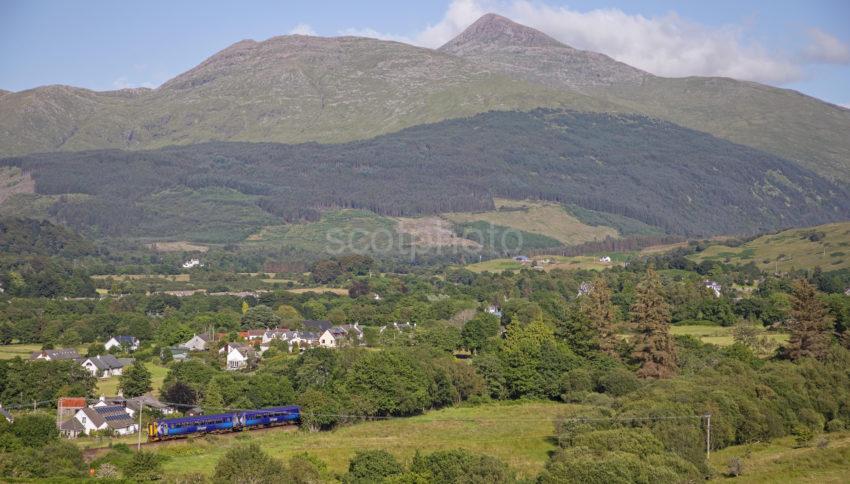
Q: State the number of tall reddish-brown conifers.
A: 3